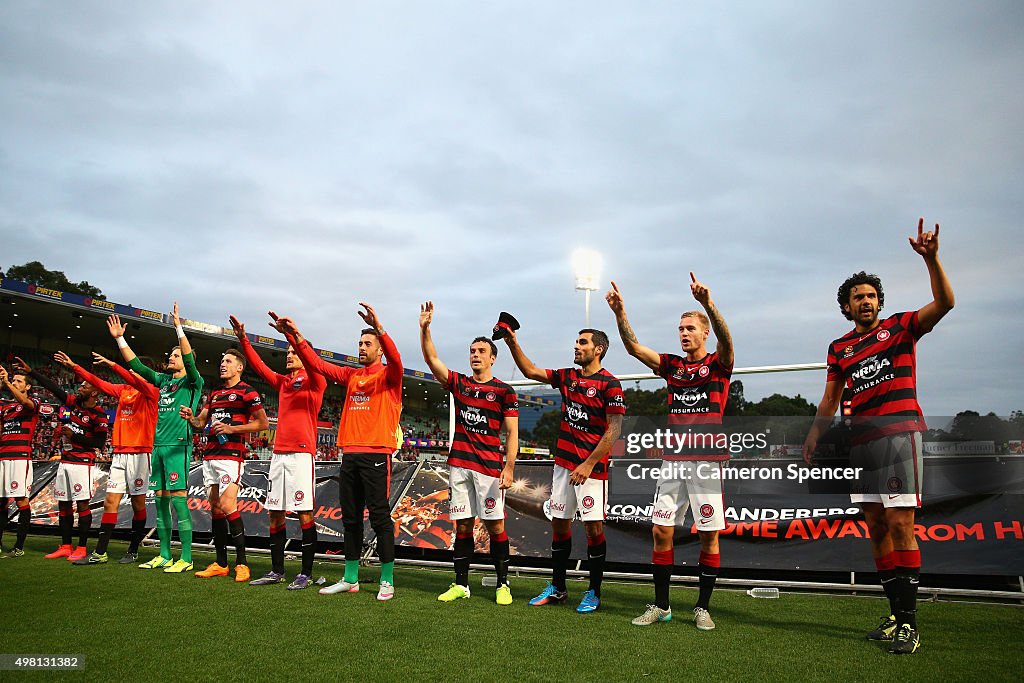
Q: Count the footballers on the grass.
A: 11